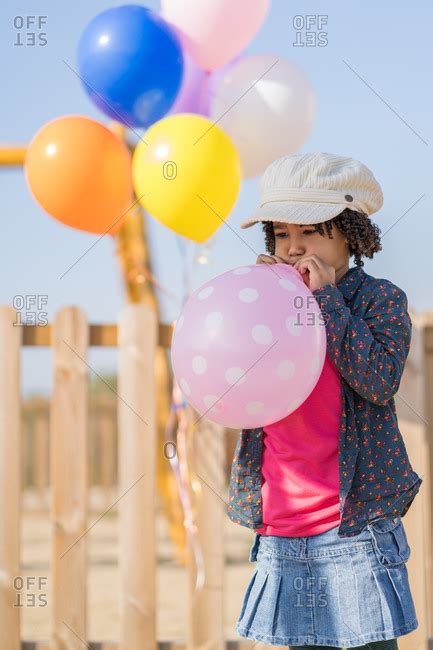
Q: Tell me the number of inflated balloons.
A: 7